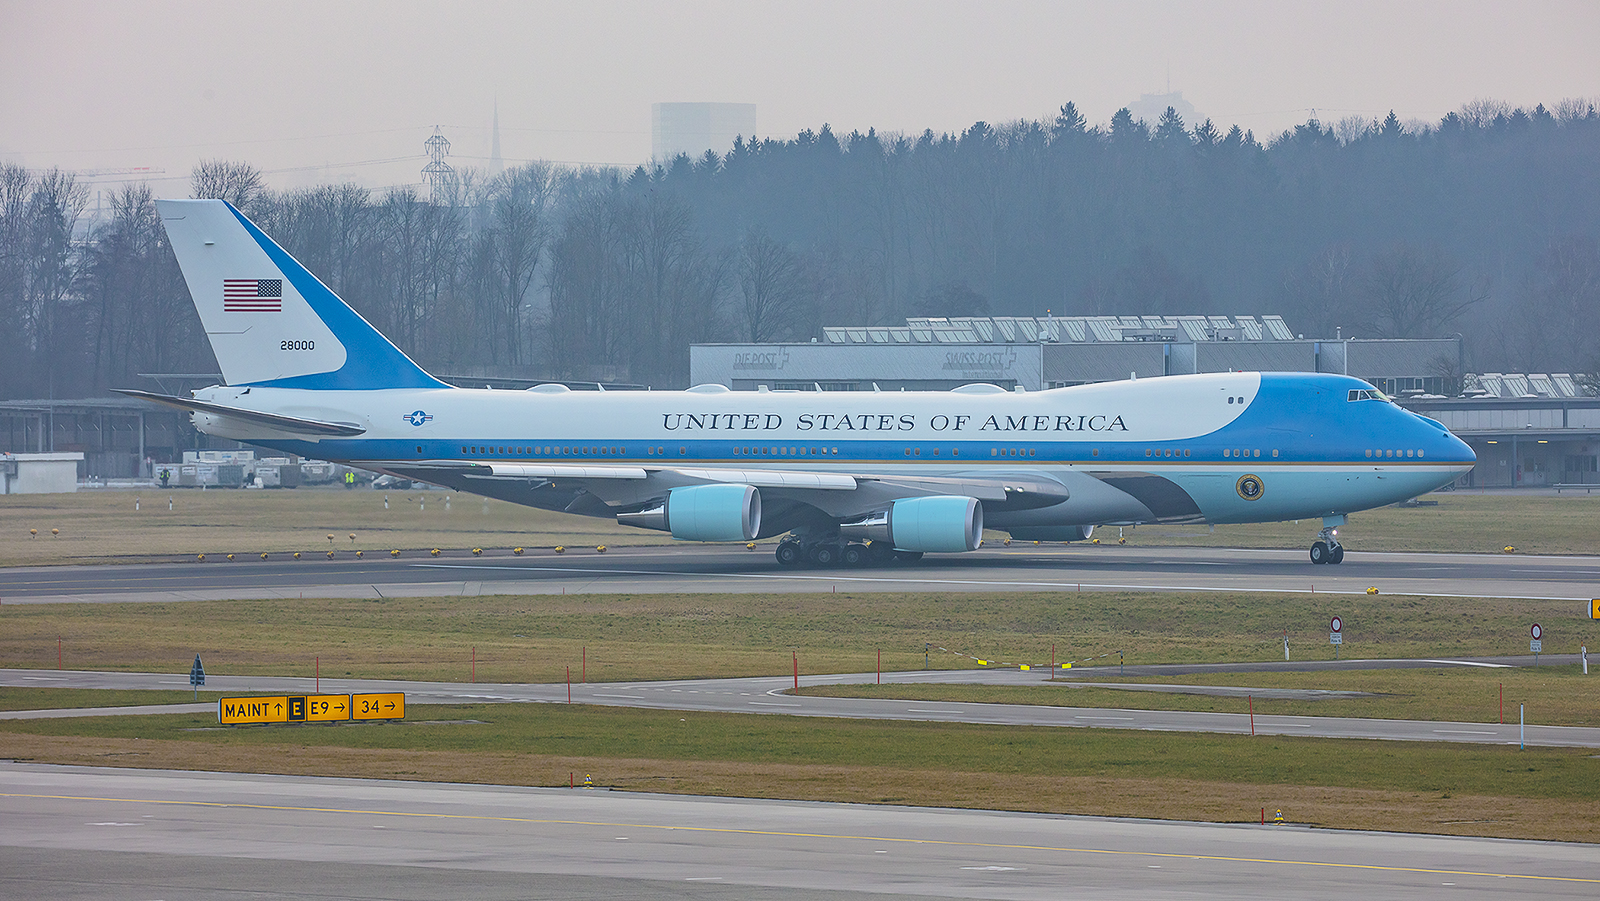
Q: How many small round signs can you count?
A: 2